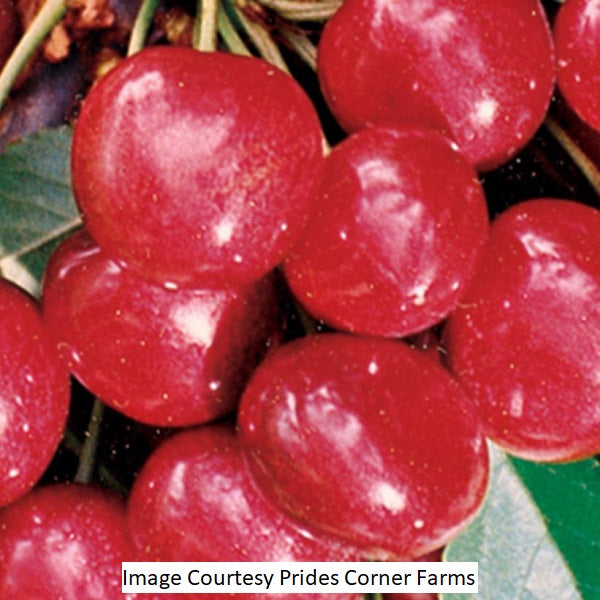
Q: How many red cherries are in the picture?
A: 10